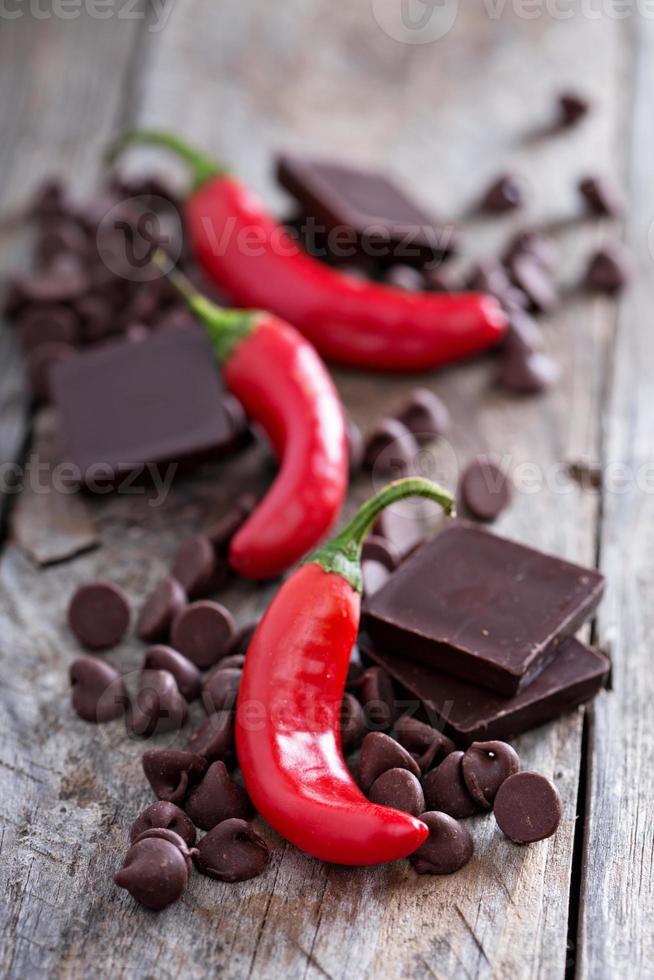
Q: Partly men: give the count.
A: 0